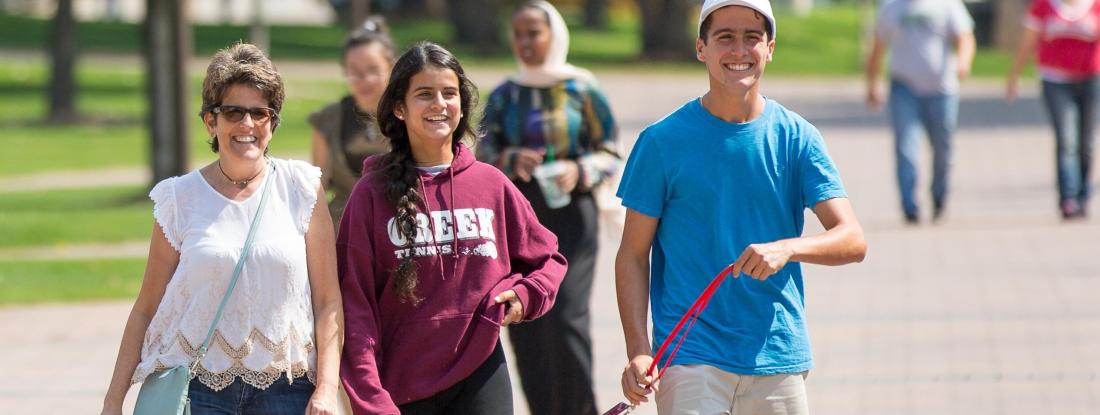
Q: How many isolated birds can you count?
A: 0